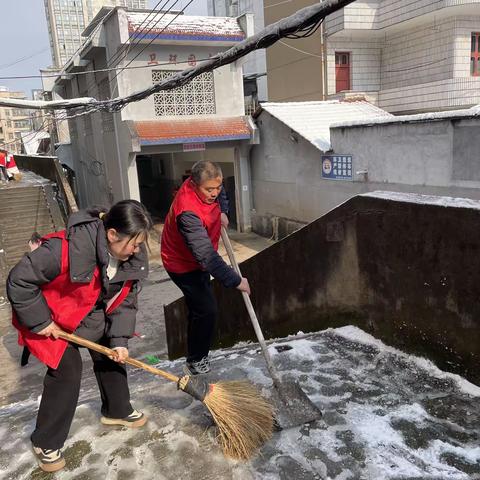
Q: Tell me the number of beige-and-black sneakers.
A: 2